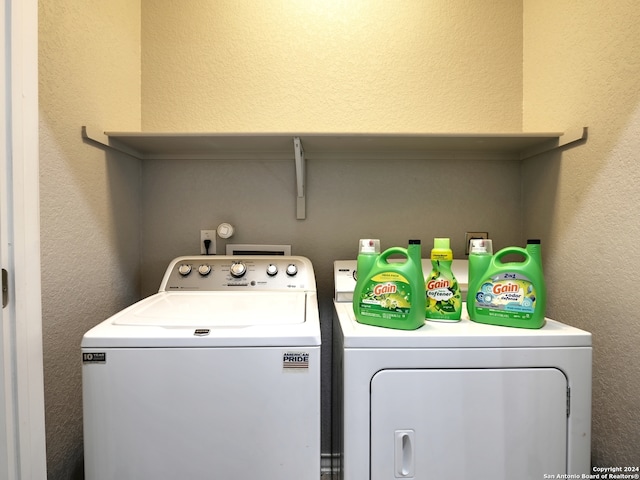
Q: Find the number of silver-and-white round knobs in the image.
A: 5